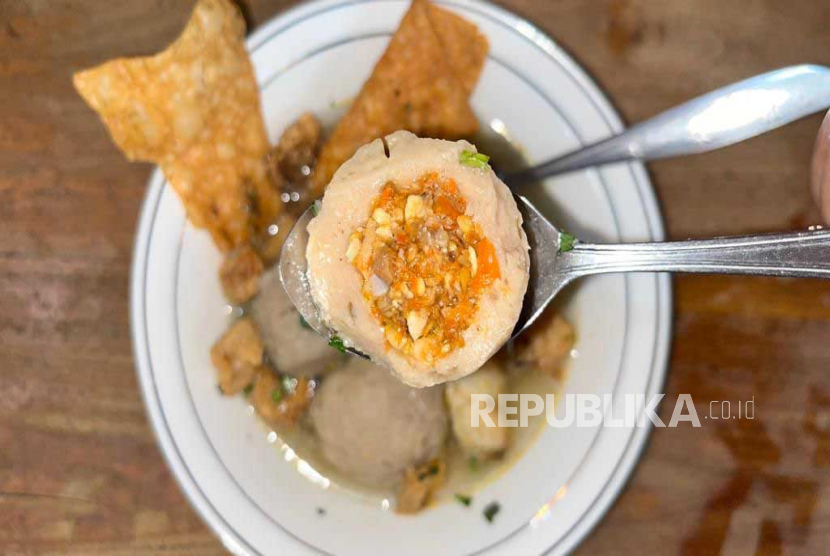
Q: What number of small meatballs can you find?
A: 2